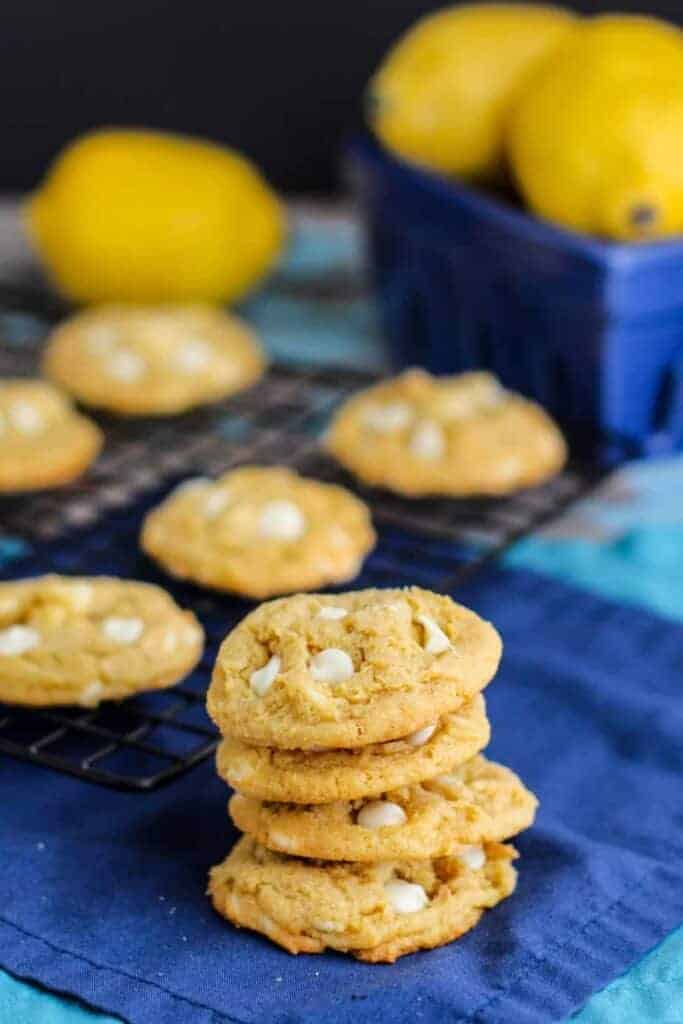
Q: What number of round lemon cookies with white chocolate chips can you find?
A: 9